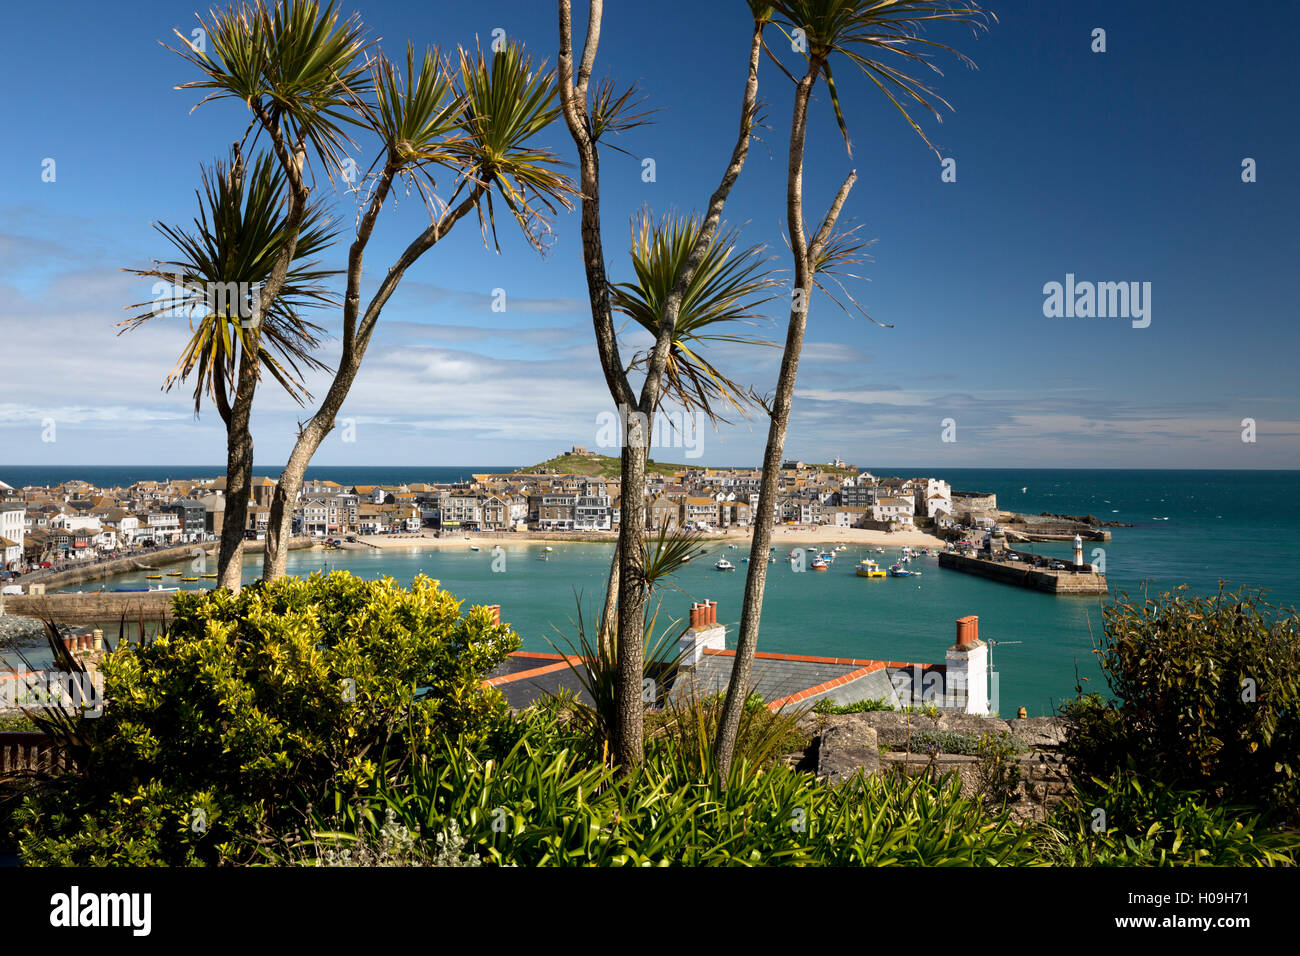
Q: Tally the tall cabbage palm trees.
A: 4